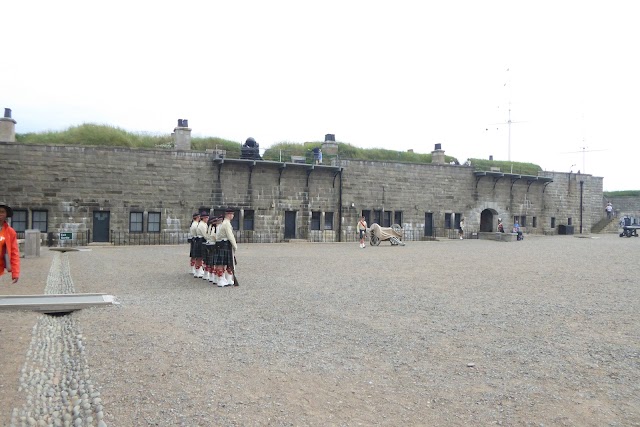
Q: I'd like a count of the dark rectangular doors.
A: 3